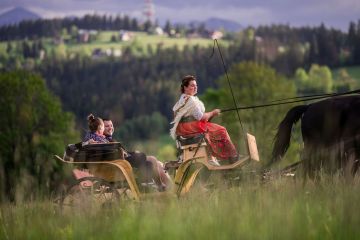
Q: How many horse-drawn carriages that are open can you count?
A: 1